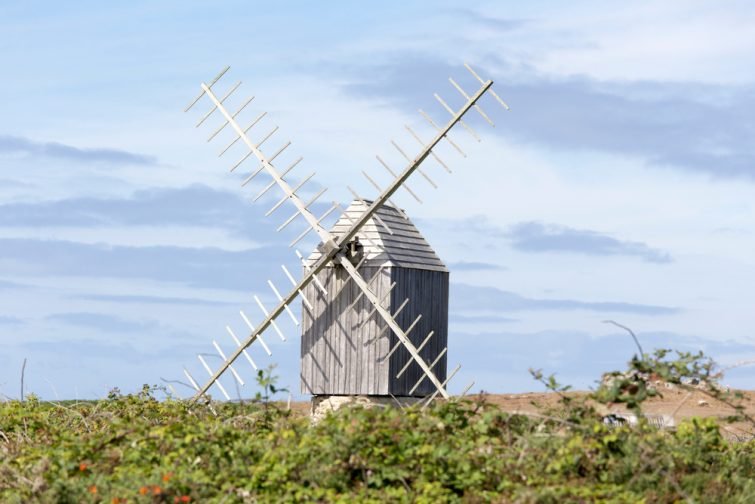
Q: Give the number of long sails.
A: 4